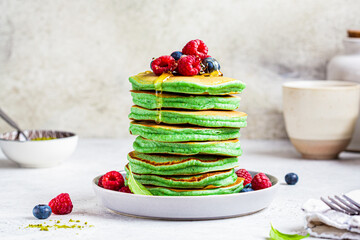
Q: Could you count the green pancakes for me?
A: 8